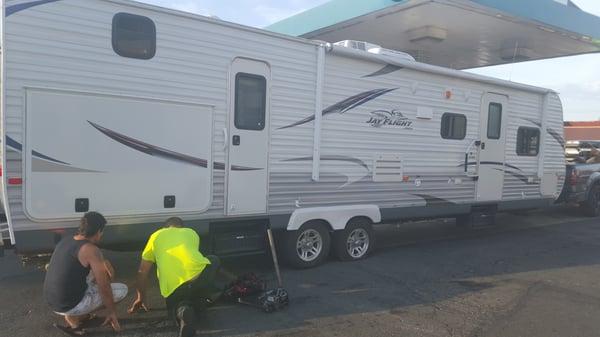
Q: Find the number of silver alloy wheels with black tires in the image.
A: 2